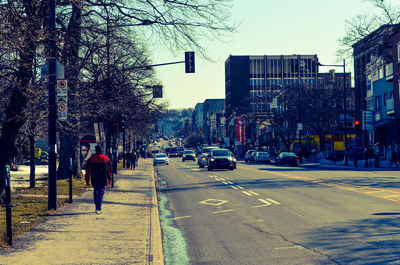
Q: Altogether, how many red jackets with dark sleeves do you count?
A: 1